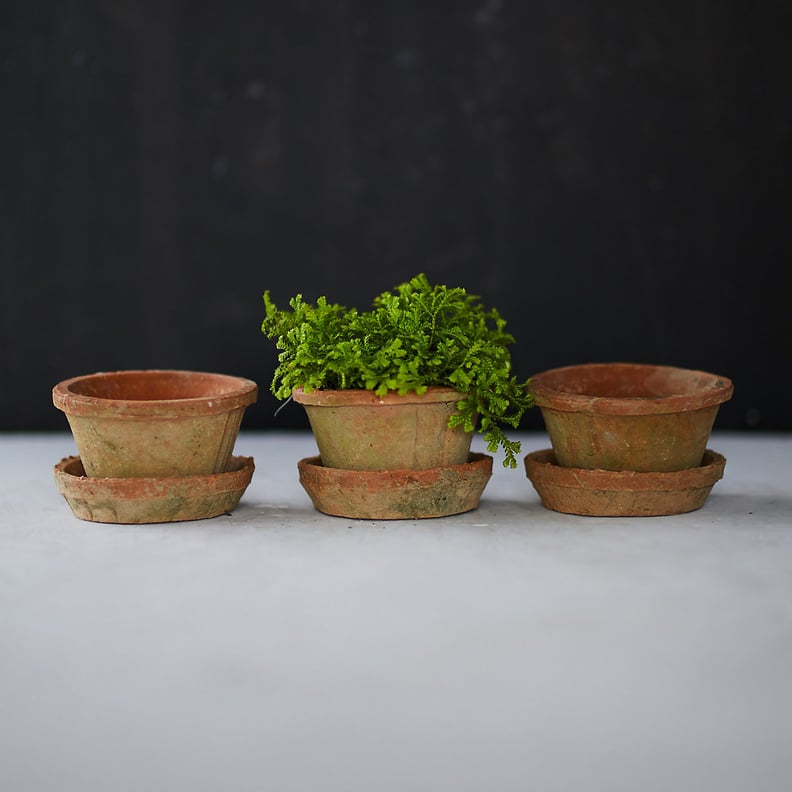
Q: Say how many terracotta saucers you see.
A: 3